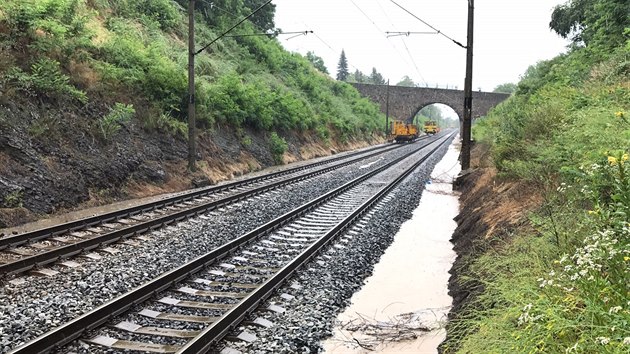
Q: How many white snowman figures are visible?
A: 0